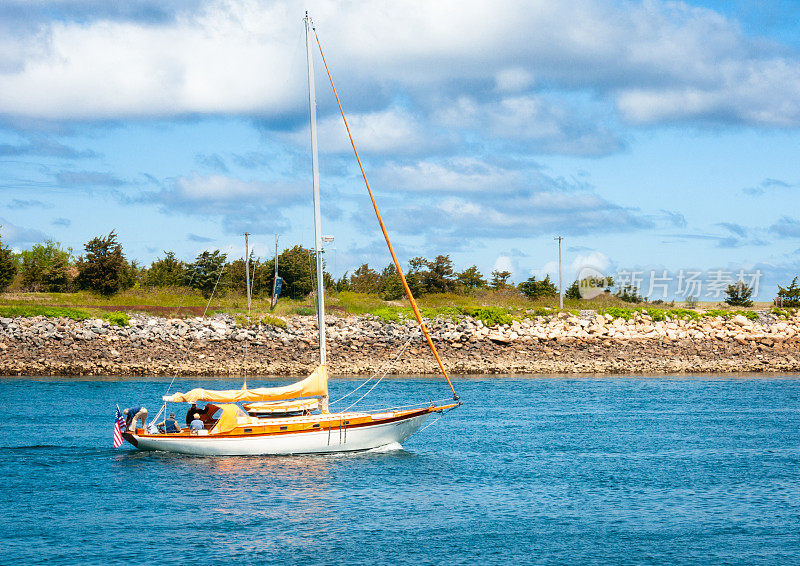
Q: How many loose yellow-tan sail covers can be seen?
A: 1